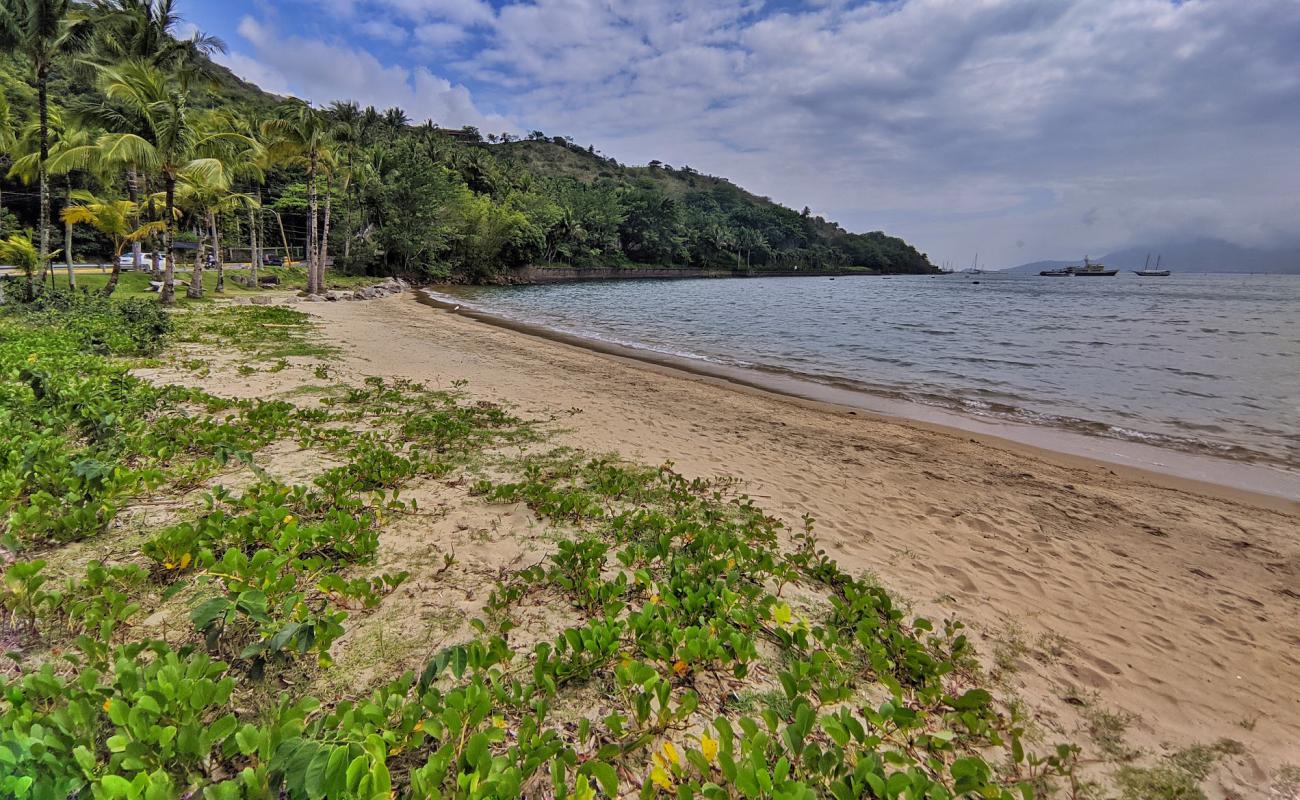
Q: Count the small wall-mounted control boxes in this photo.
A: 0